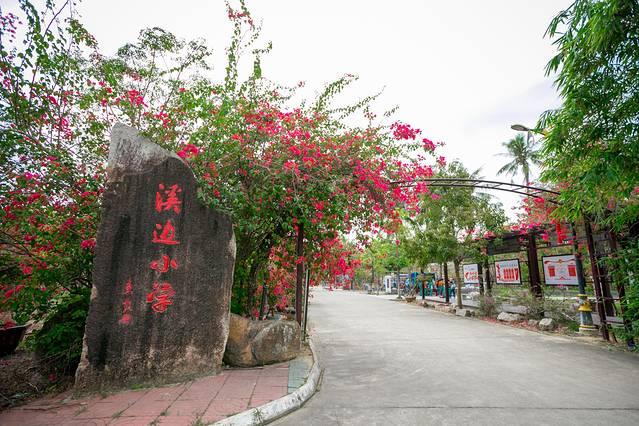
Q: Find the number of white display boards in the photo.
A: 3